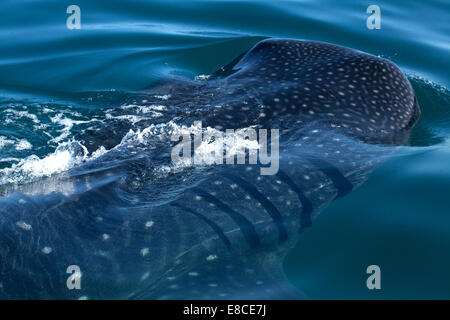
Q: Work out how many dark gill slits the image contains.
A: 5